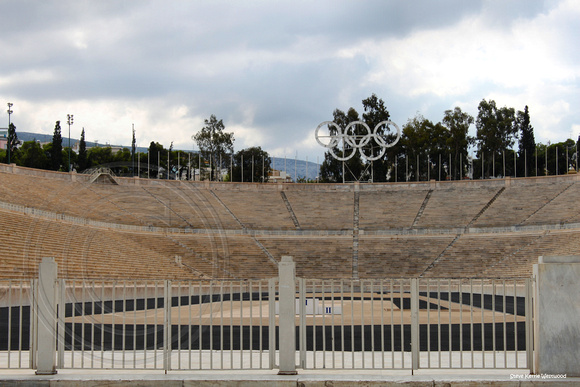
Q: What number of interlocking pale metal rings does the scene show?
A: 5